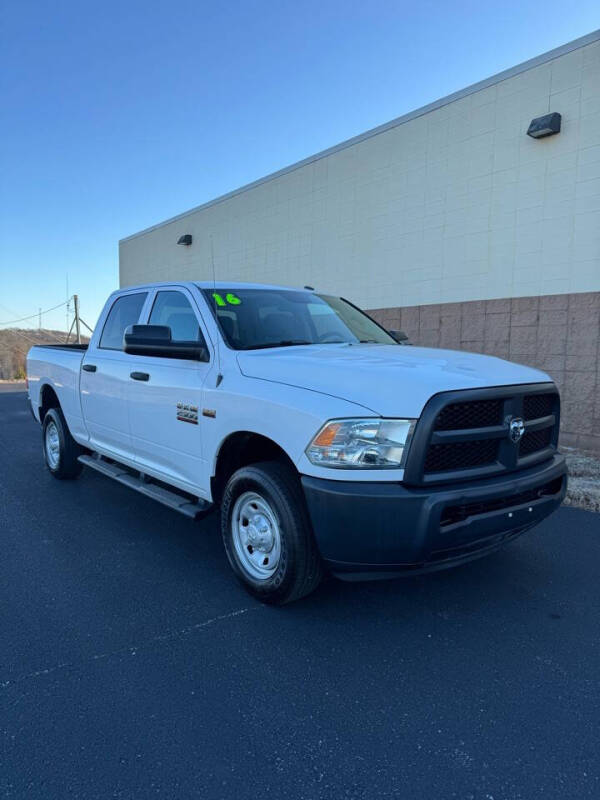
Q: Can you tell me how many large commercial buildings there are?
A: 1